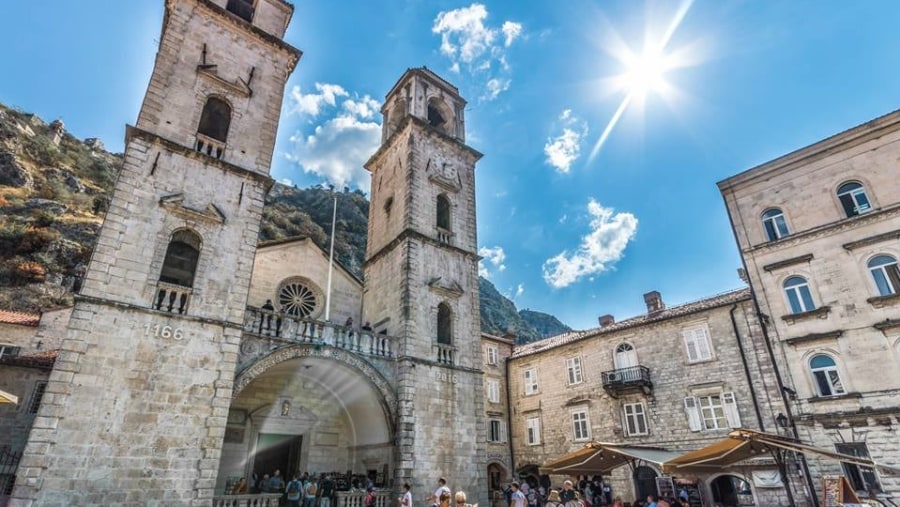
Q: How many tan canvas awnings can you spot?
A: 2